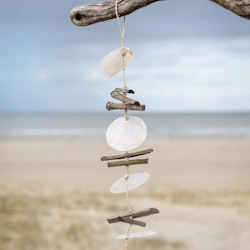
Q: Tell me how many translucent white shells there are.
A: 4